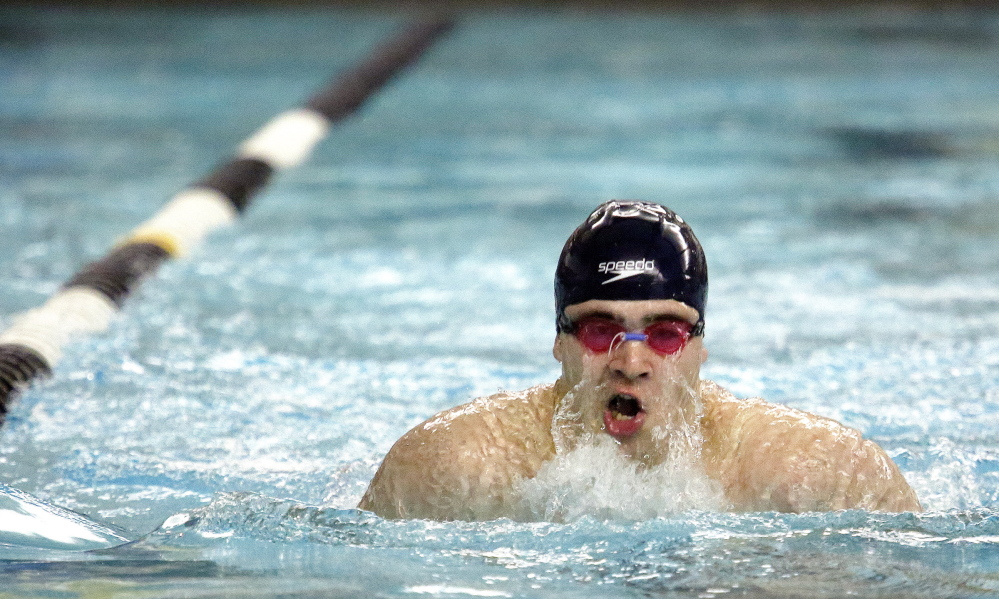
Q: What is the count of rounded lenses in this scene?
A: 2